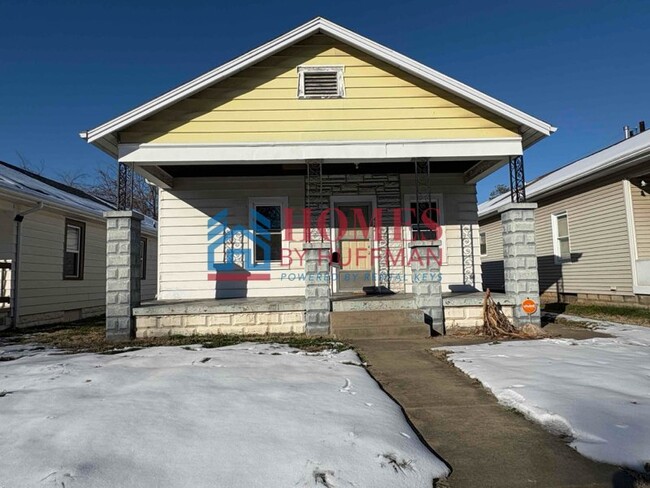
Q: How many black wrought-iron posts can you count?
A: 4